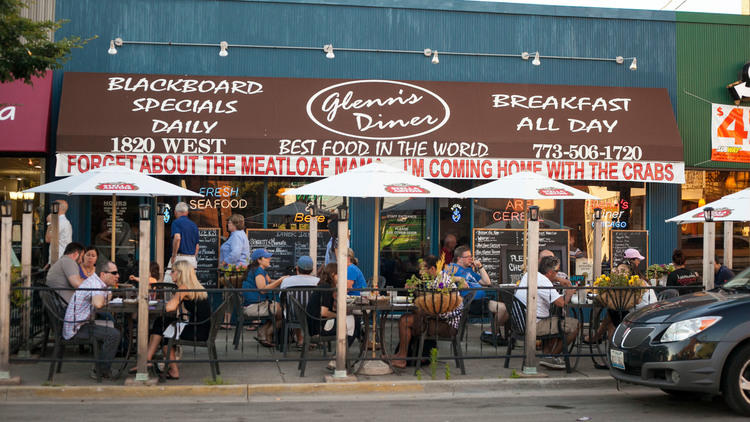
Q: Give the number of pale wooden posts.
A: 11